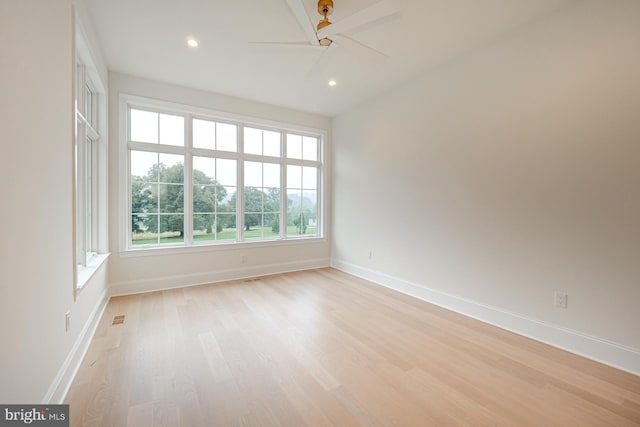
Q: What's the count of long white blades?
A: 5